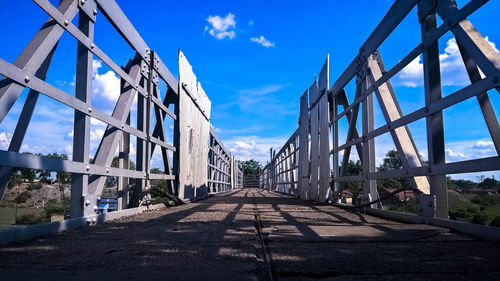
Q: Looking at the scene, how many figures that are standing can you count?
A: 0